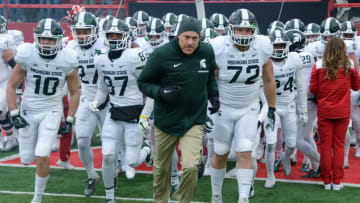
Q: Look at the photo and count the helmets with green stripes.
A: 0